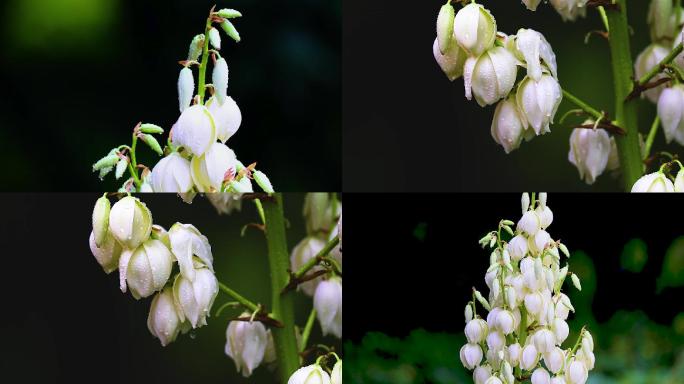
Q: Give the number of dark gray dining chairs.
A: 0